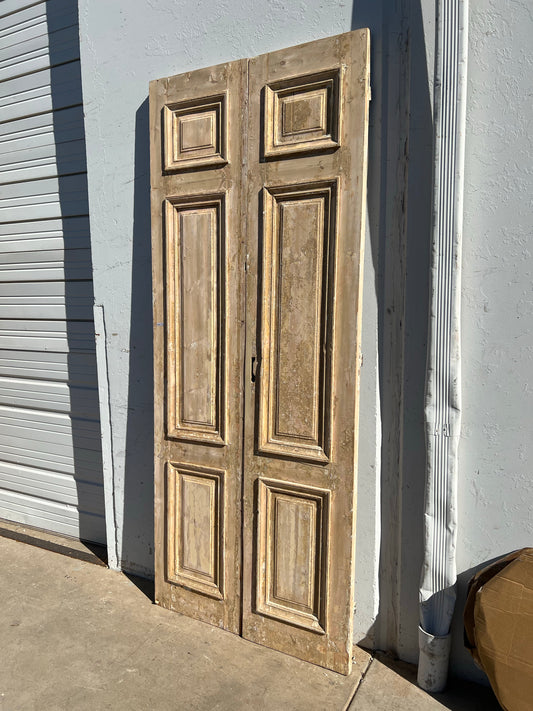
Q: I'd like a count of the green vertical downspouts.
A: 0